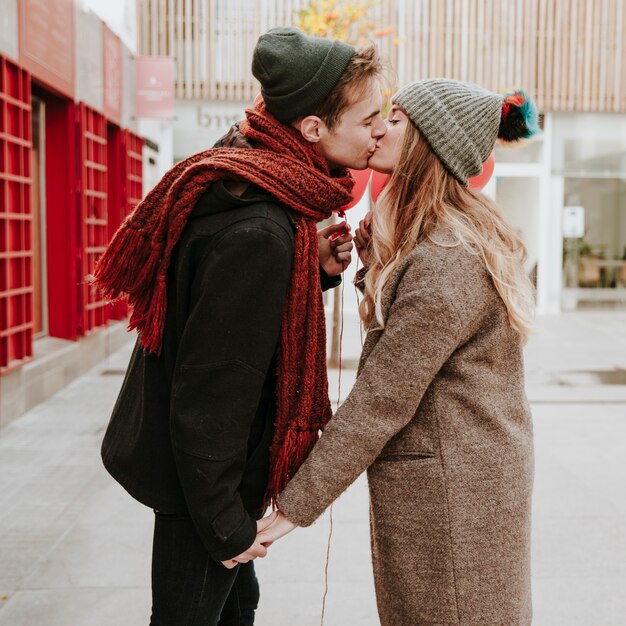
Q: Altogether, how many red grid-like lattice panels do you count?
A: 3